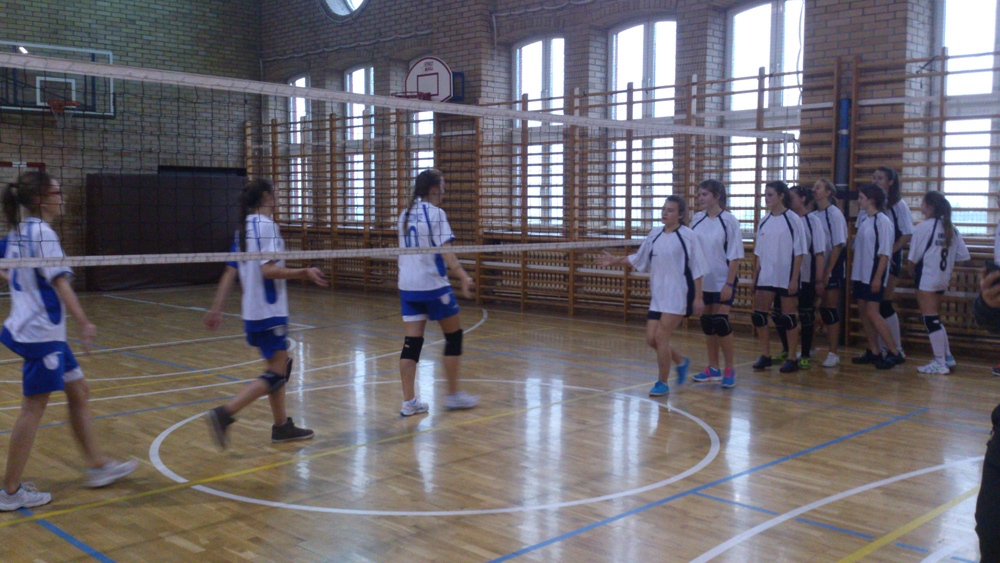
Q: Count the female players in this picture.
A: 11